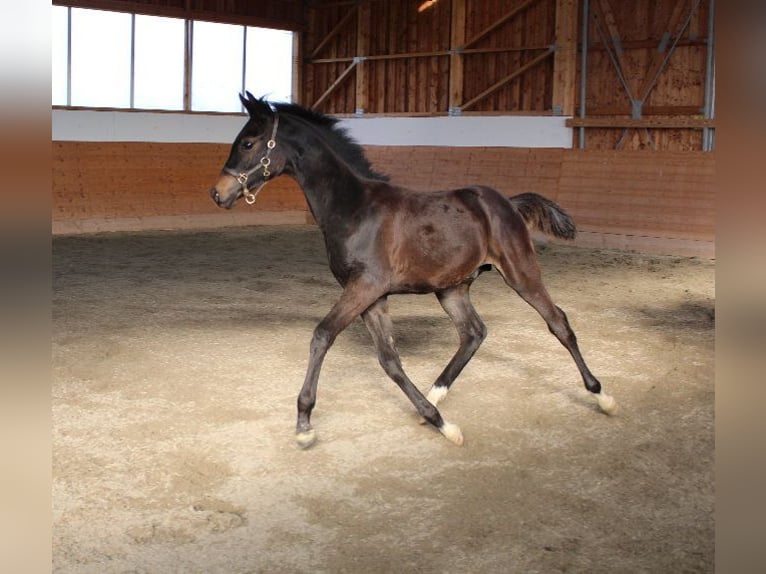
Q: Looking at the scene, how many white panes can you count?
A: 5